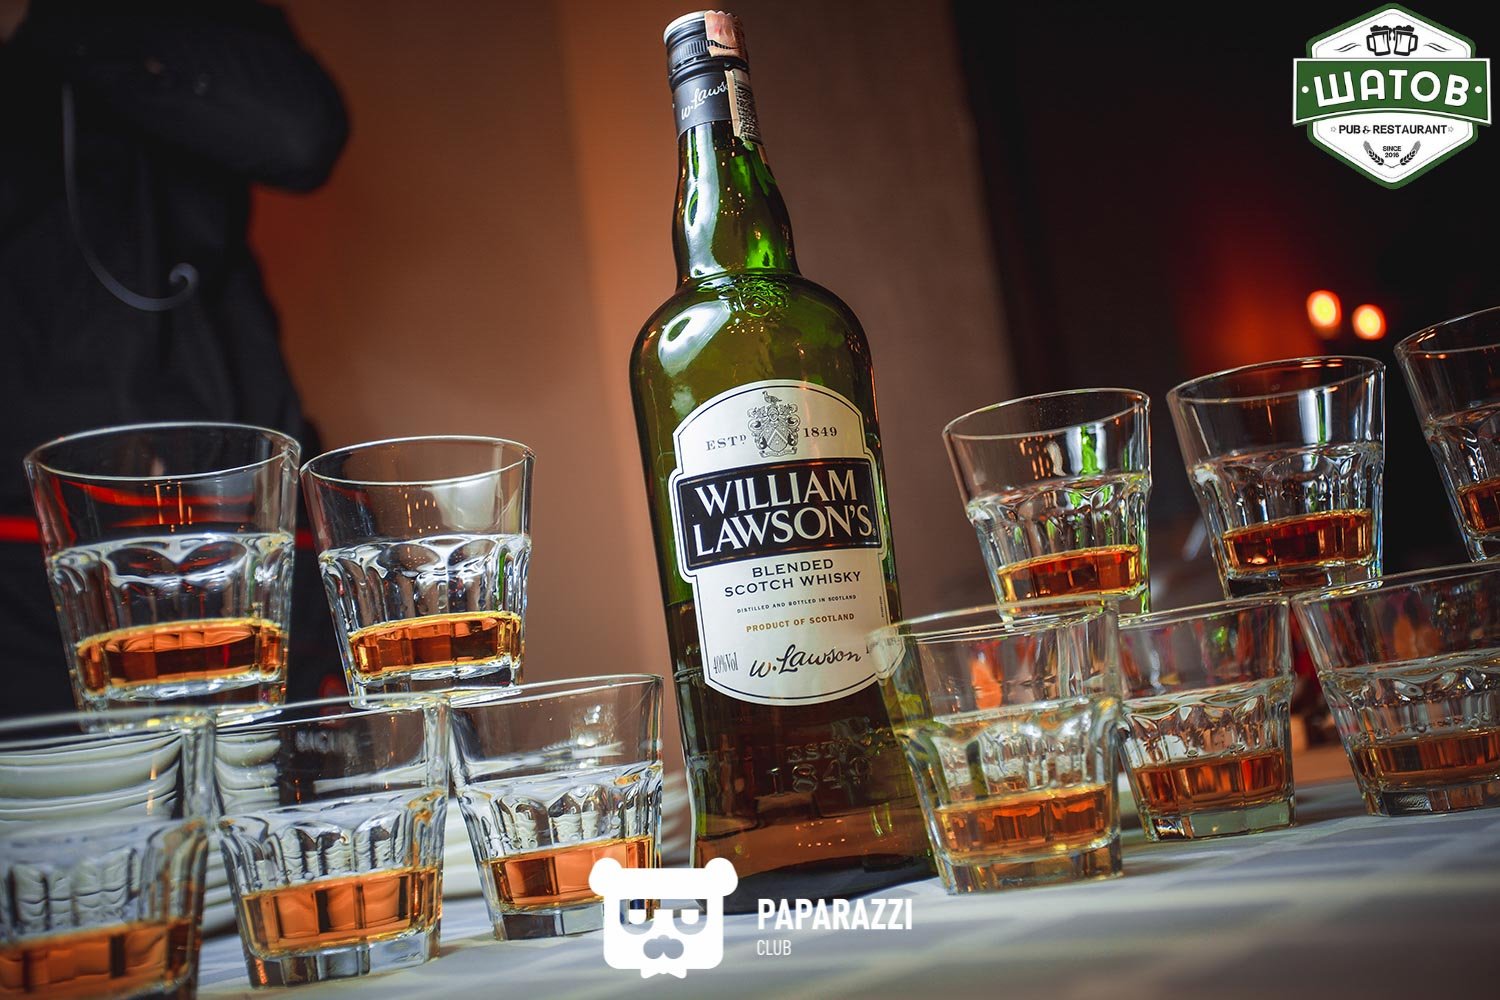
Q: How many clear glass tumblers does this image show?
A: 11